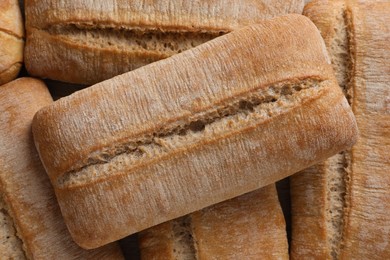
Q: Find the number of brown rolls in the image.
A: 6